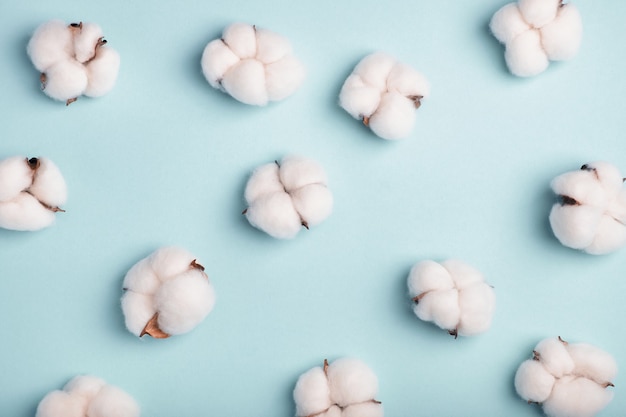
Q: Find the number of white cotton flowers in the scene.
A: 12